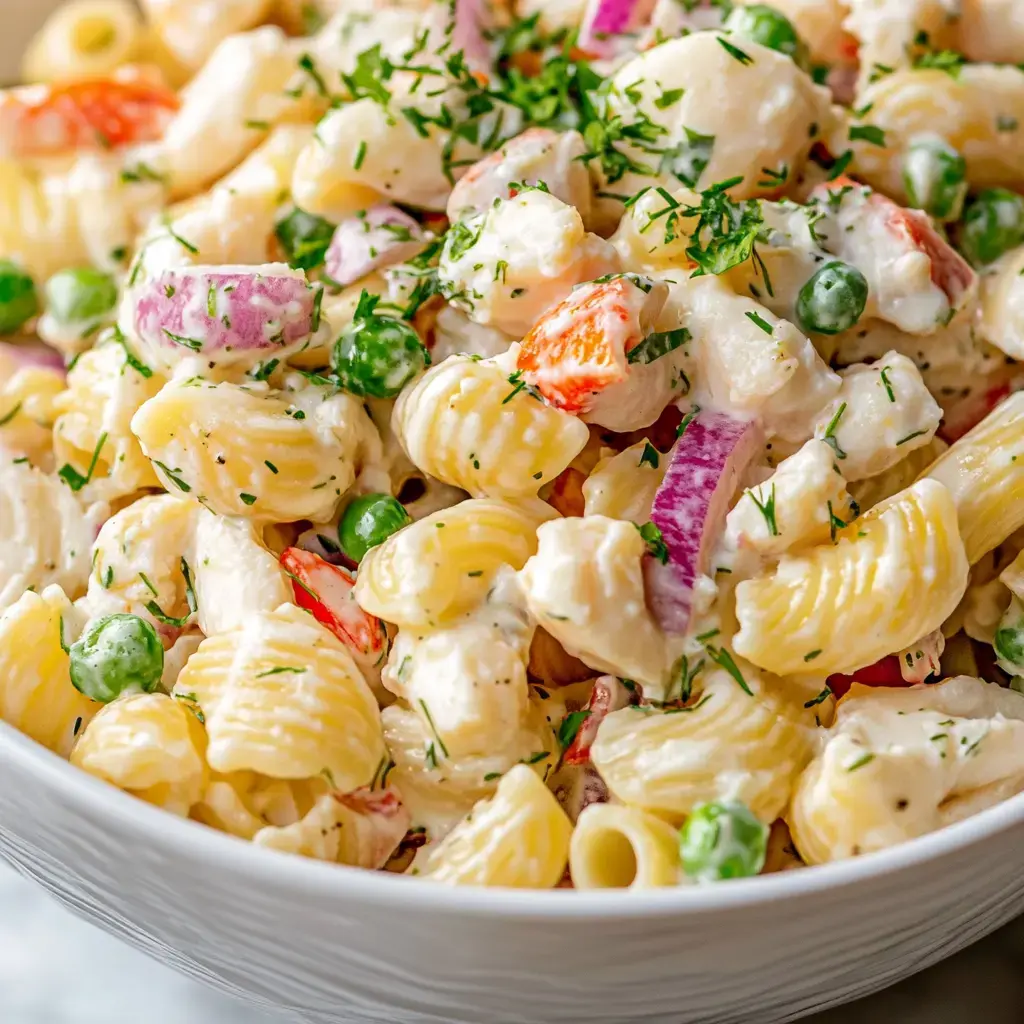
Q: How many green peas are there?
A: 12